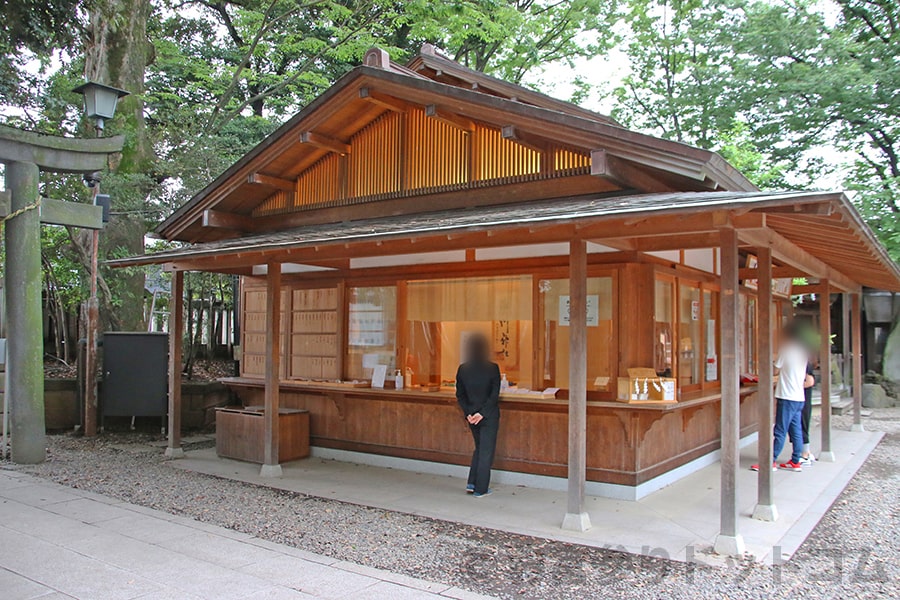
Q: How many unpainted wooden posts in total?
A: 7